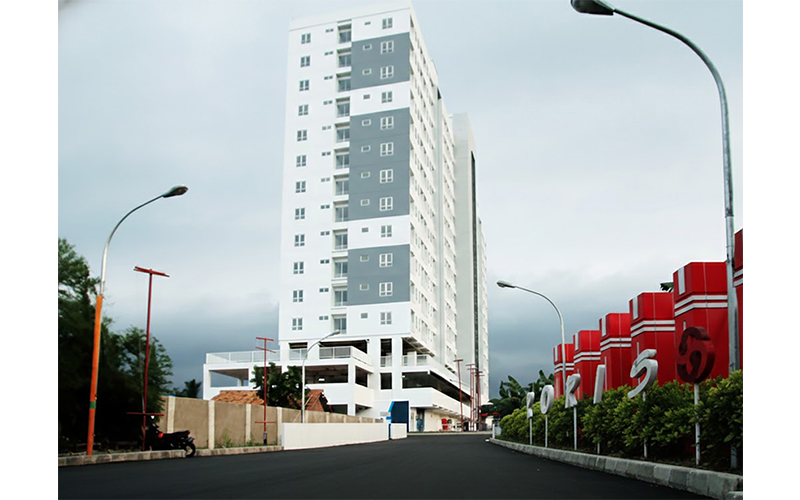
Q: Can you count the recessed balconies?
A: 12